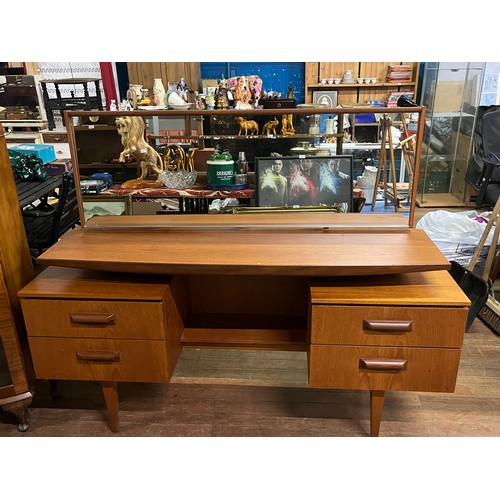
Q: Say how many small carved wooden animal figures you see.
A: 3